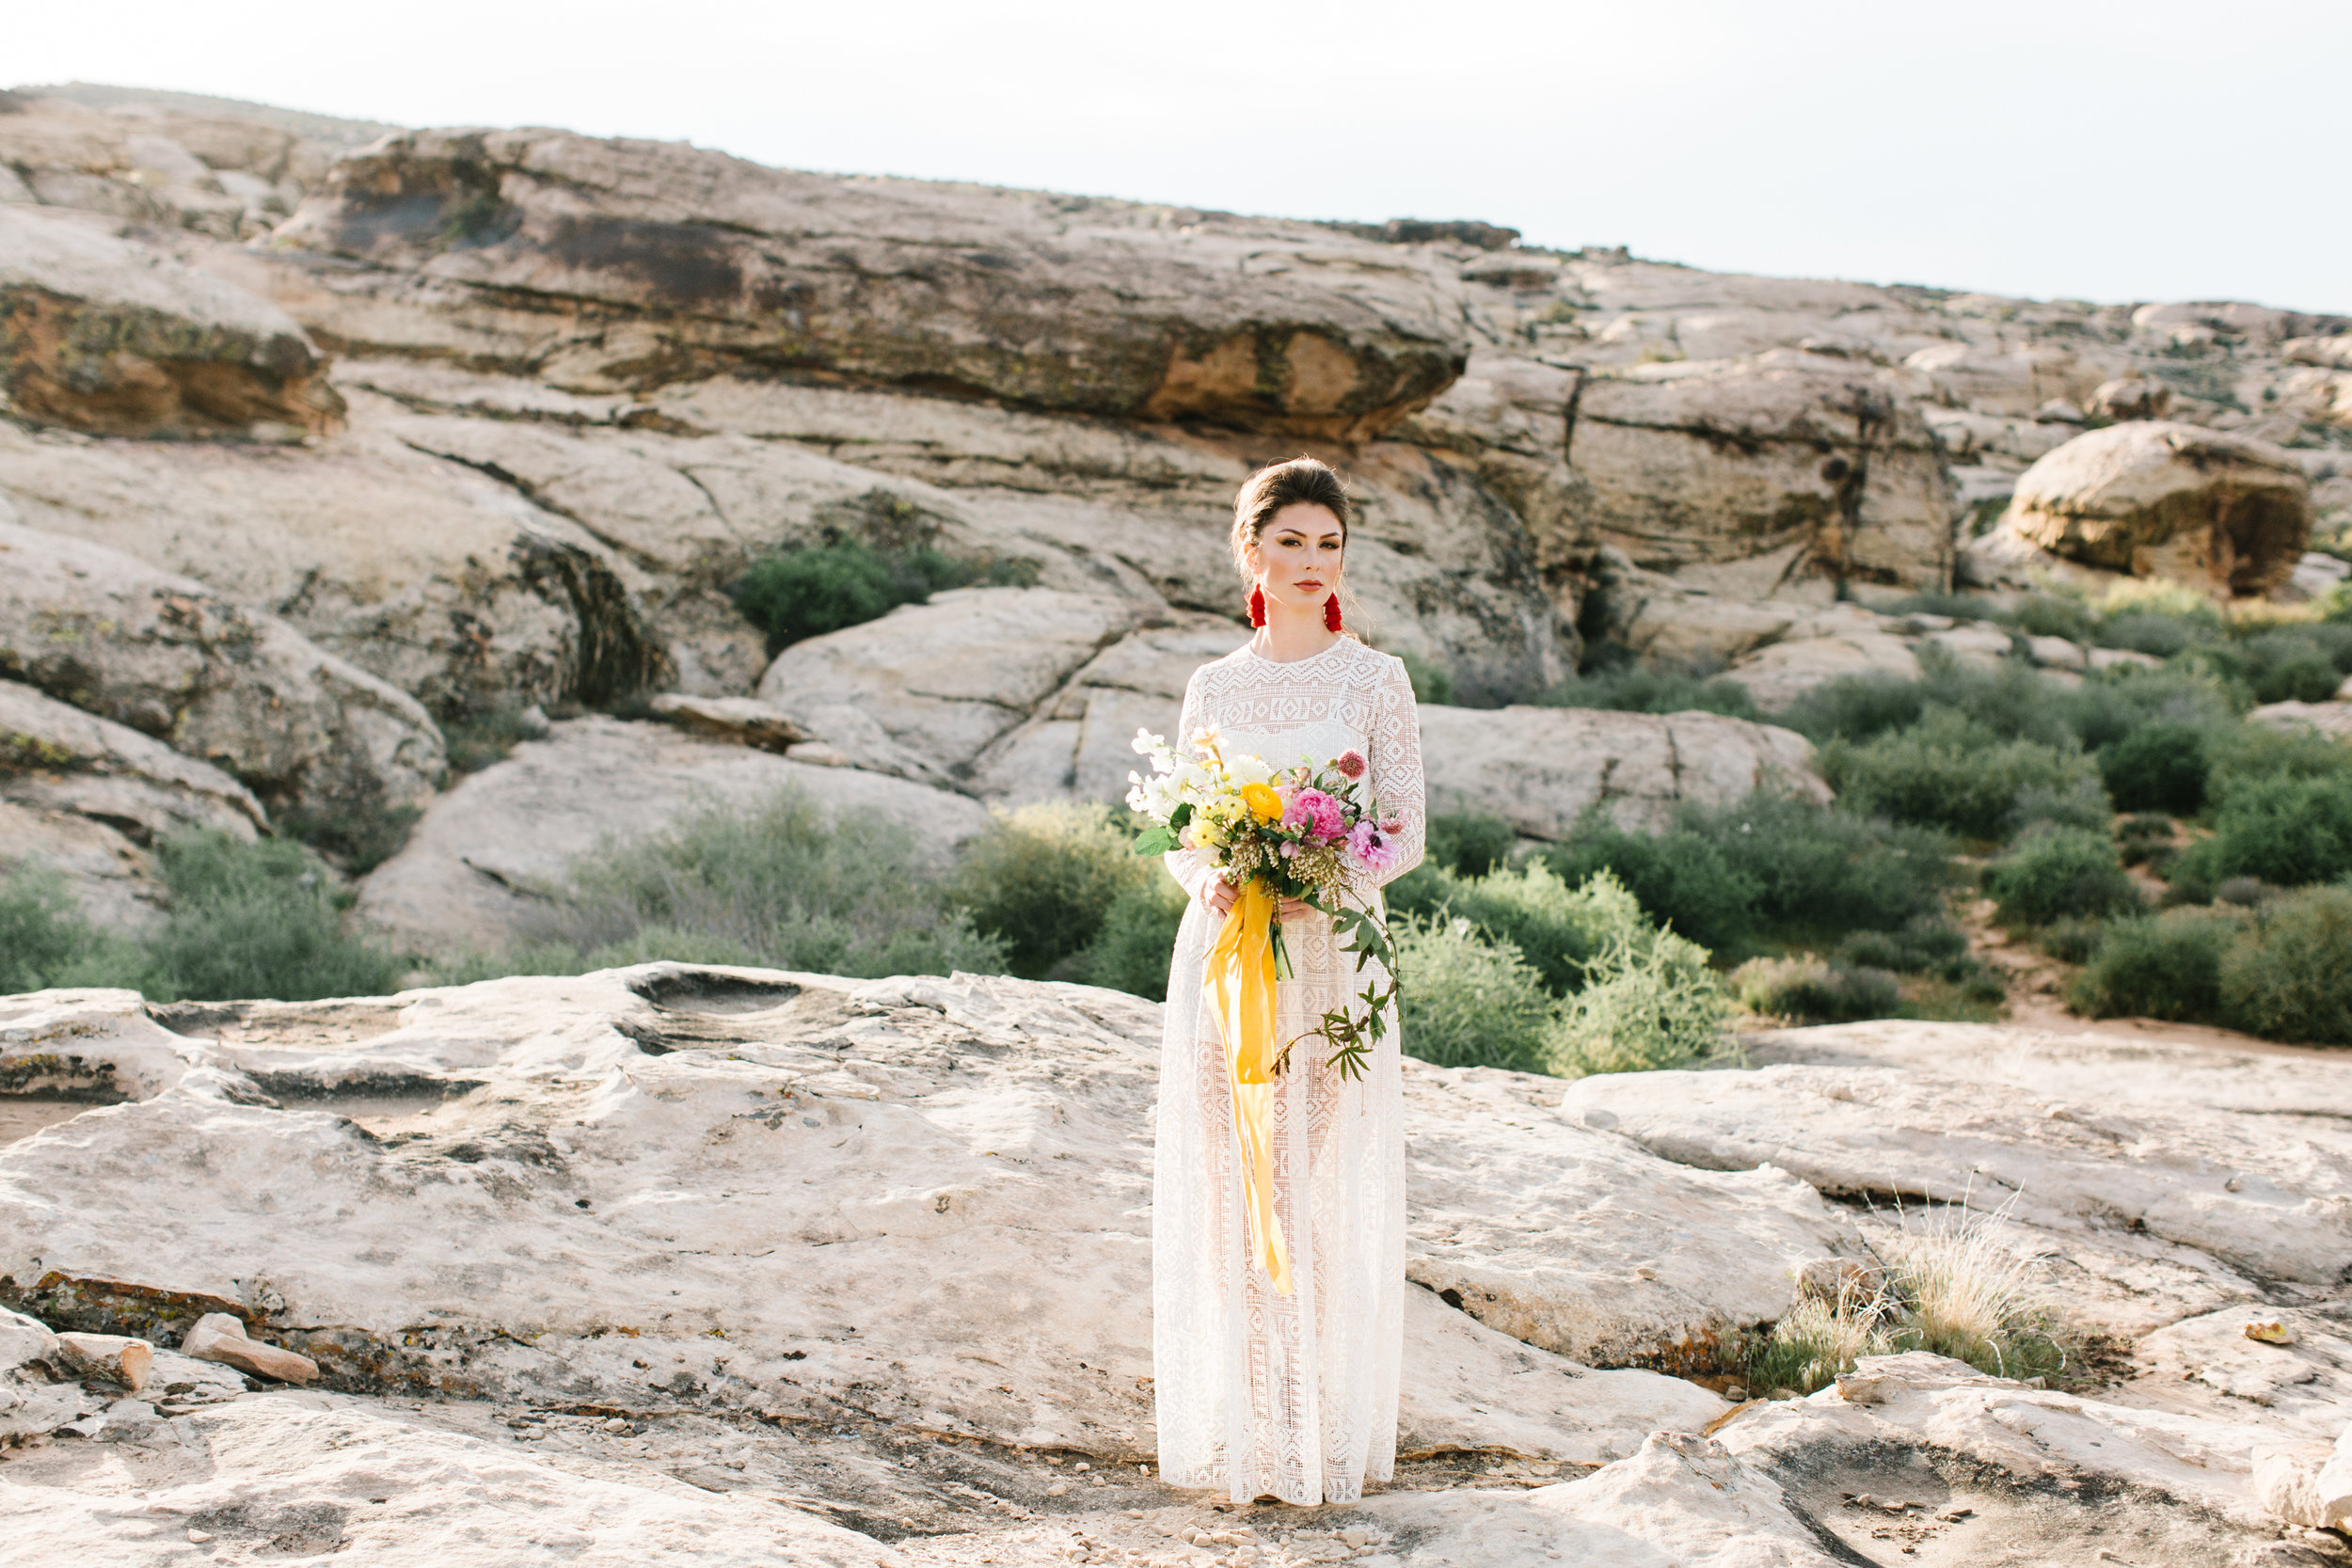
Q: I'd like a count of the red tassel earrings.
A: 2